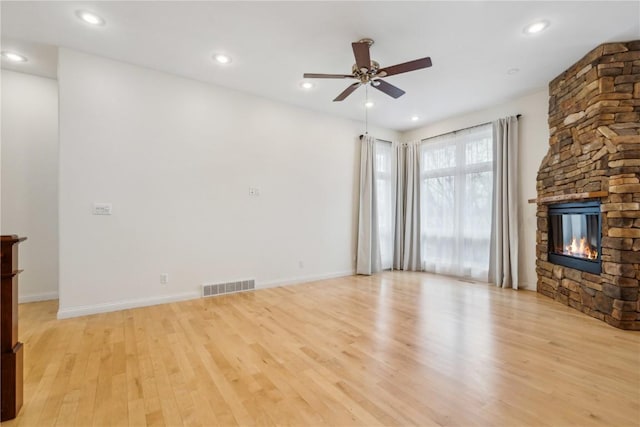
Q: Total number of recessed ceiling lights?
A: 7